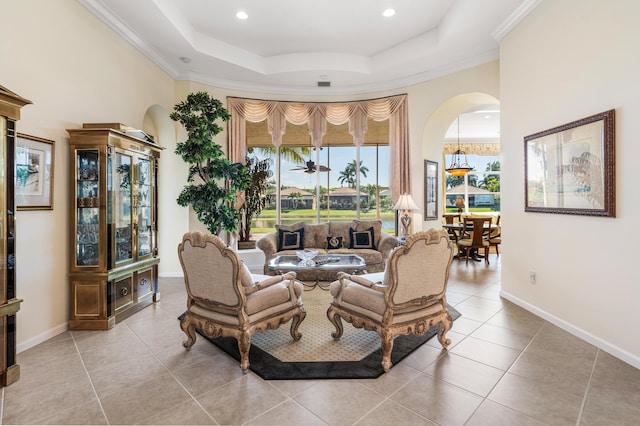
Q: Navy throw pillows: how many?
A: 3